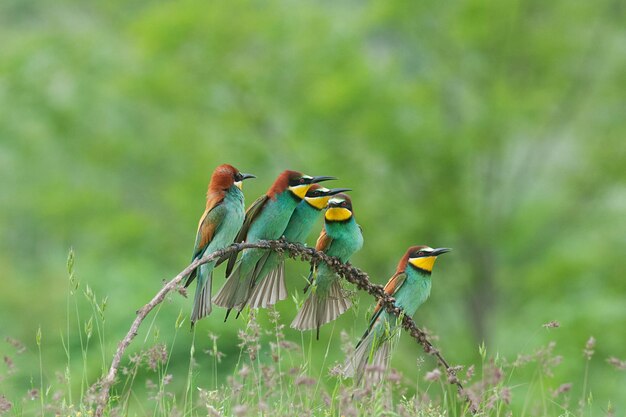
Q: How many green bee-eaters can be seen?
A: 5